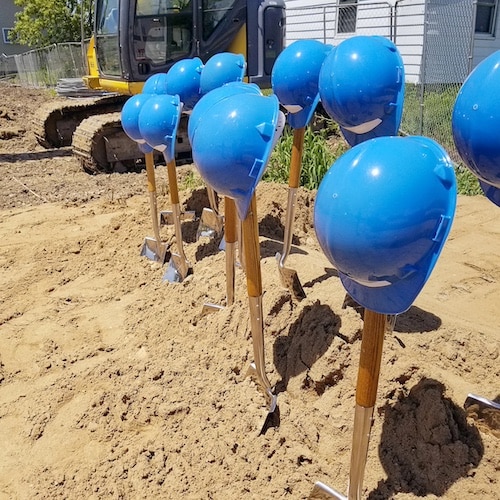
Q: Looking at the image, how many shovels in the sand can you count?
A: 11